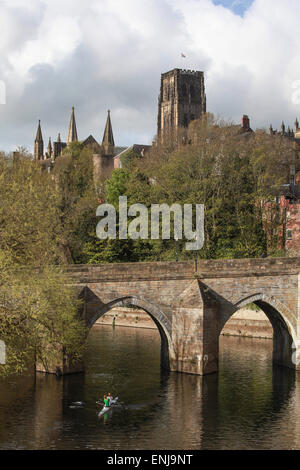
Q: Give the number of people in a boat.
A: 2